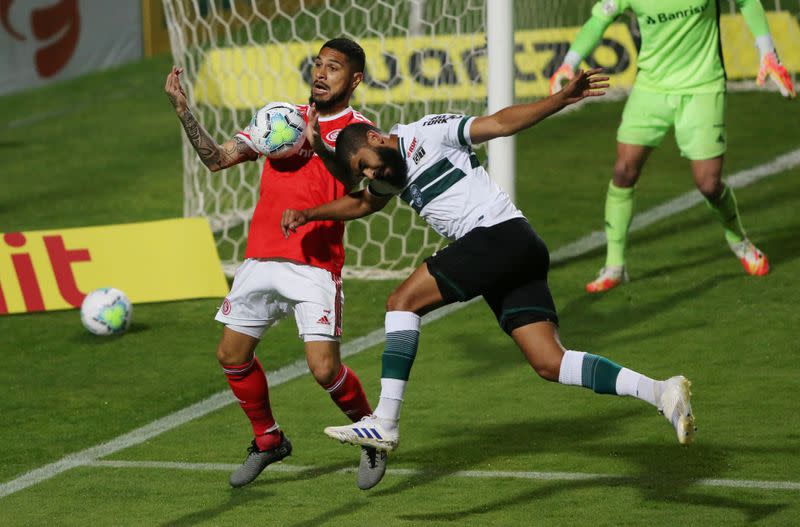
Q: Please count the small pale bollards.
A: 0